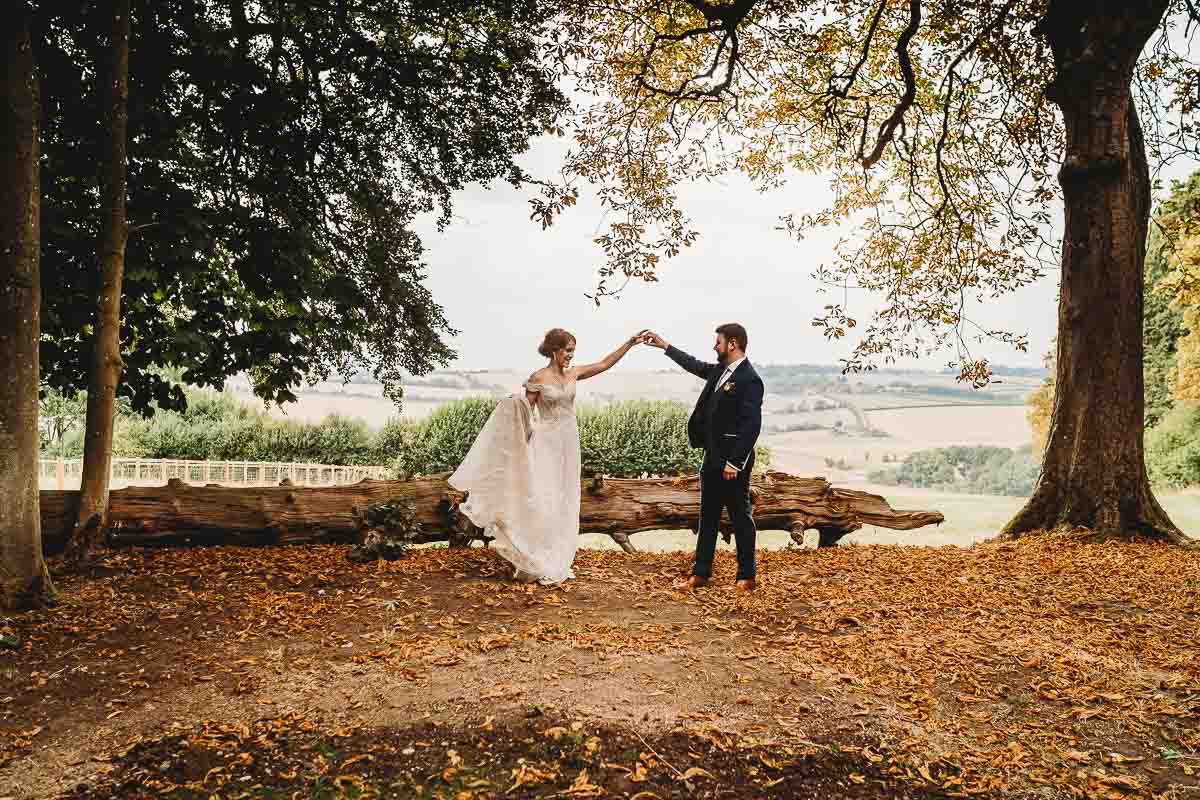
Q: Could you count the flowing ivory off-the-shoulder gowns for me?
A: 1